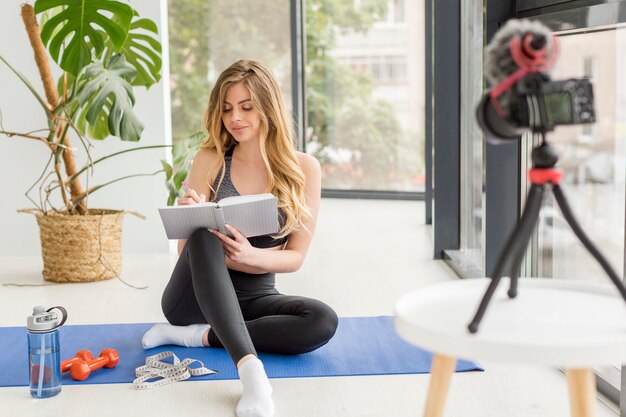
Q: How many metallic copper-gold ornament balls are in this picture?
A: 0